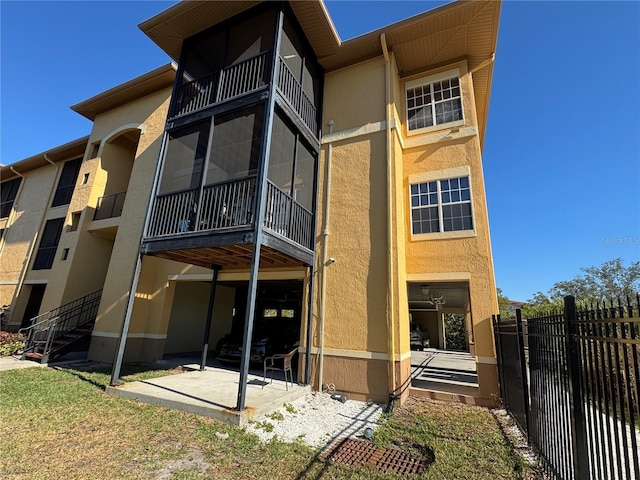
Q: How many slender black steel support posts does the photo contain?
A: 4